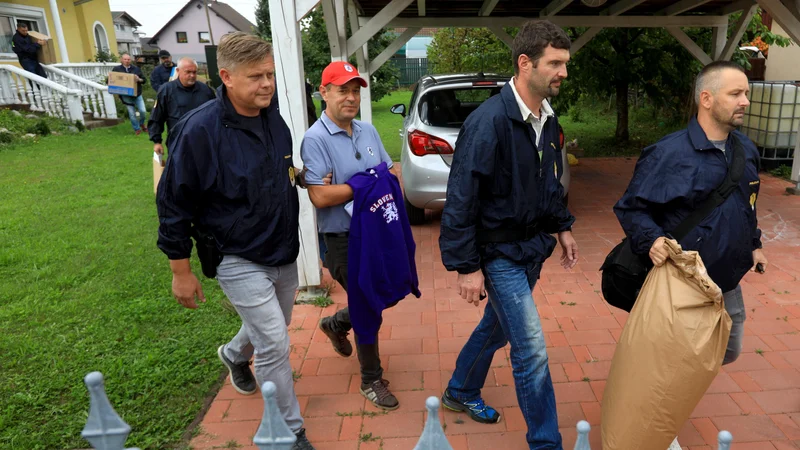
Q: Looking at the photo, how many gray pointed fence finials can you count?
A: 5